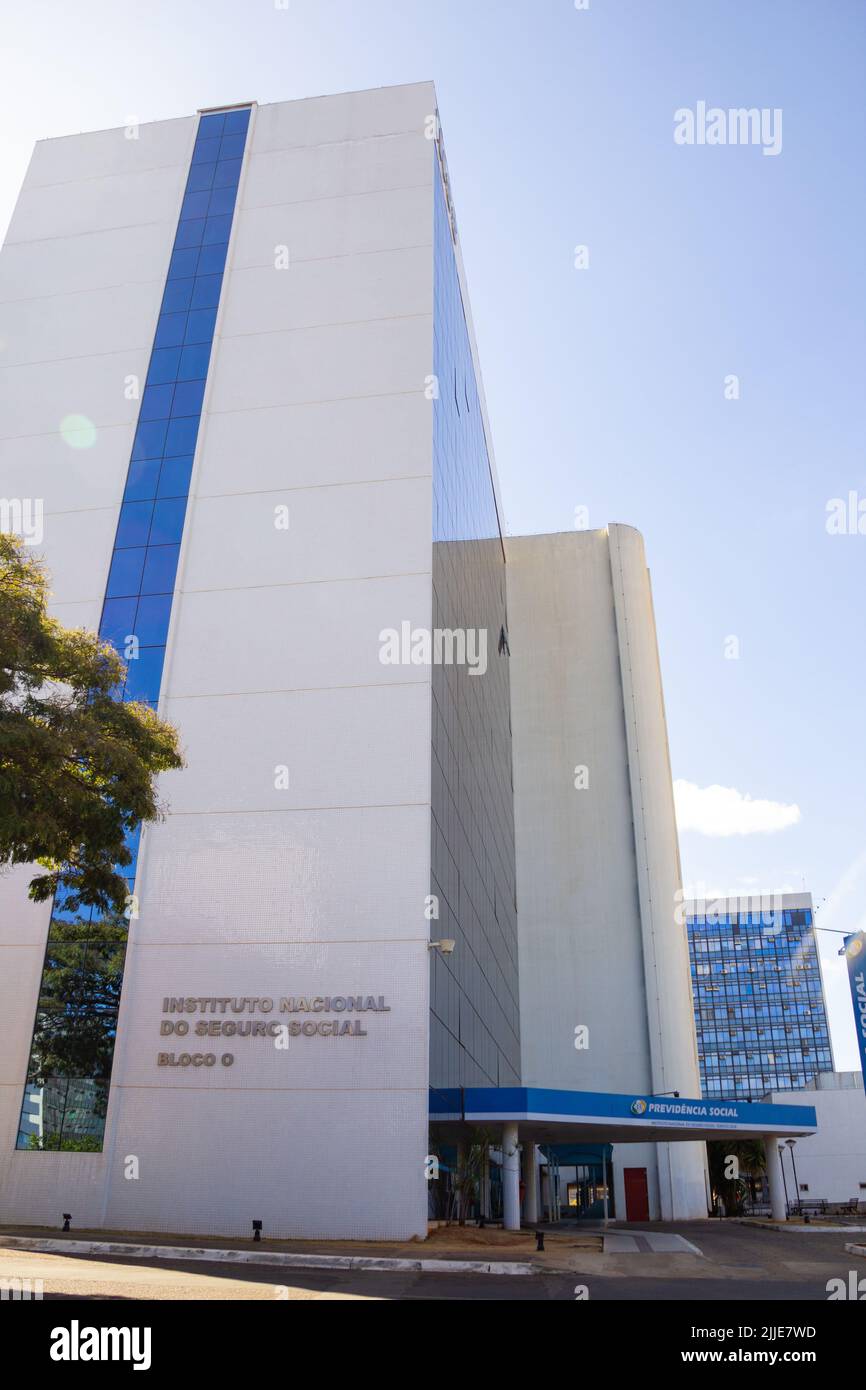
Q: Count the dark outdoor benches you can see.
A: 2